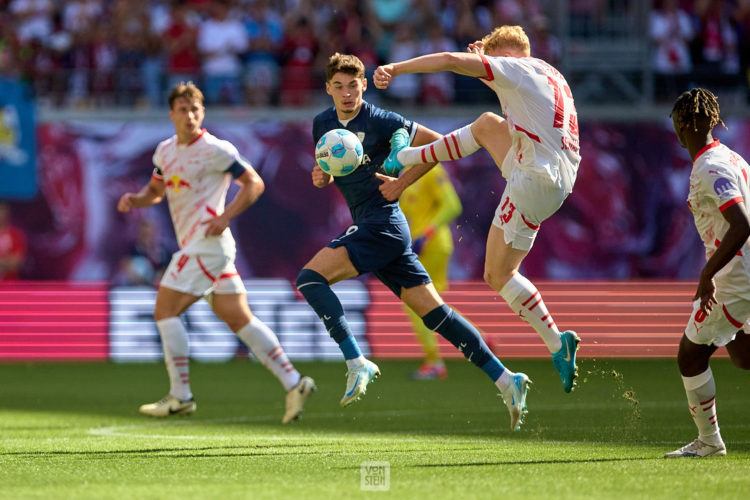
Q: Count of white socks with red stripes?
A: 5